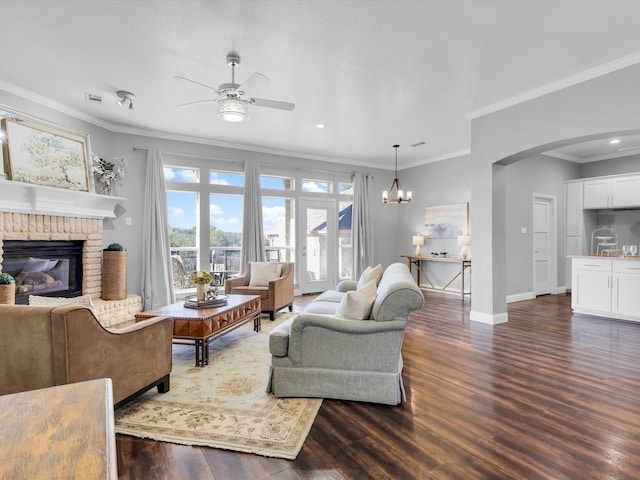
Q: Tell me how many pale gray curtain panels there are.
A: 3